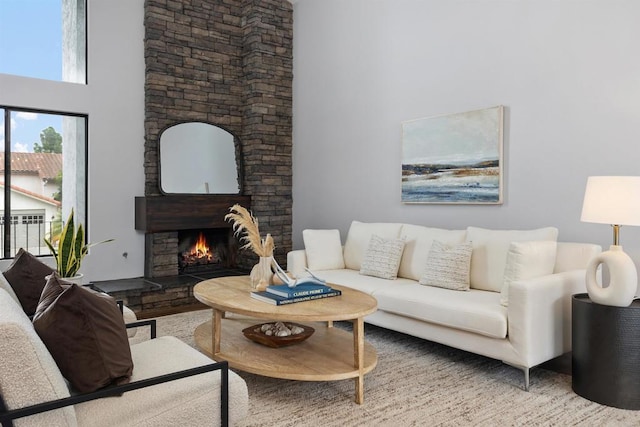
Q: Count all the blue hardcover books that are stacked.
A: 2